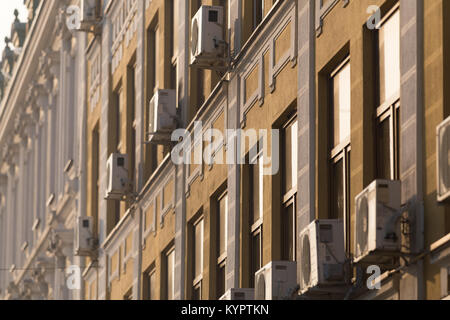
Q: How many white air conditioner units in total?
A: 10